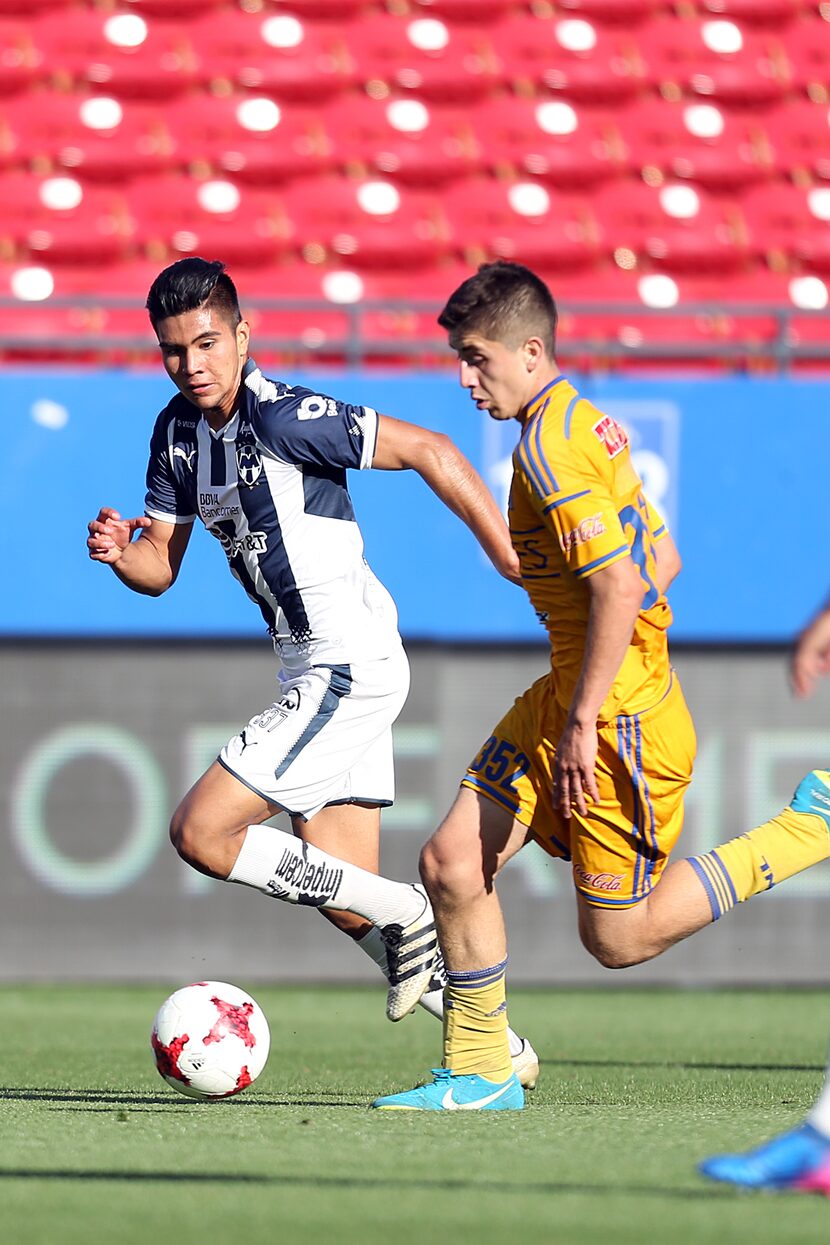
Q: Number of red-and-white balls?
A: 1